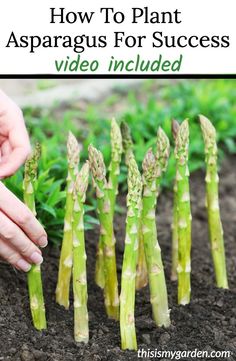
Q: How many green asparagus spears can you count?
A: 12